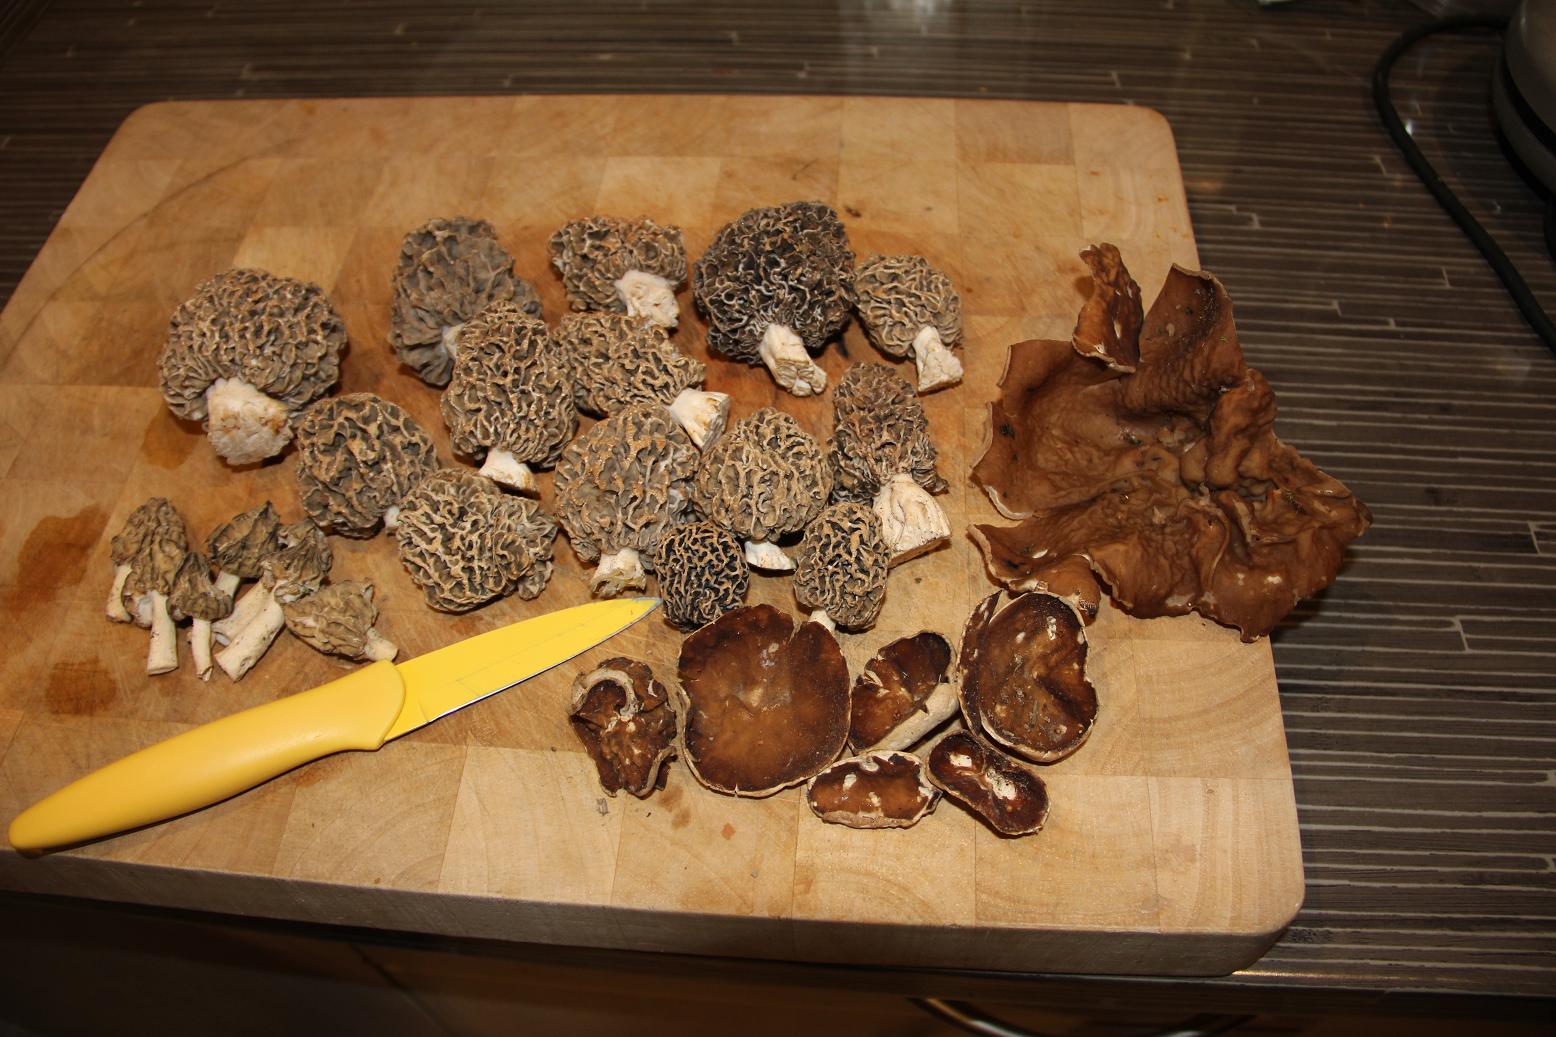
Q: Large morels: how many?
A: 14